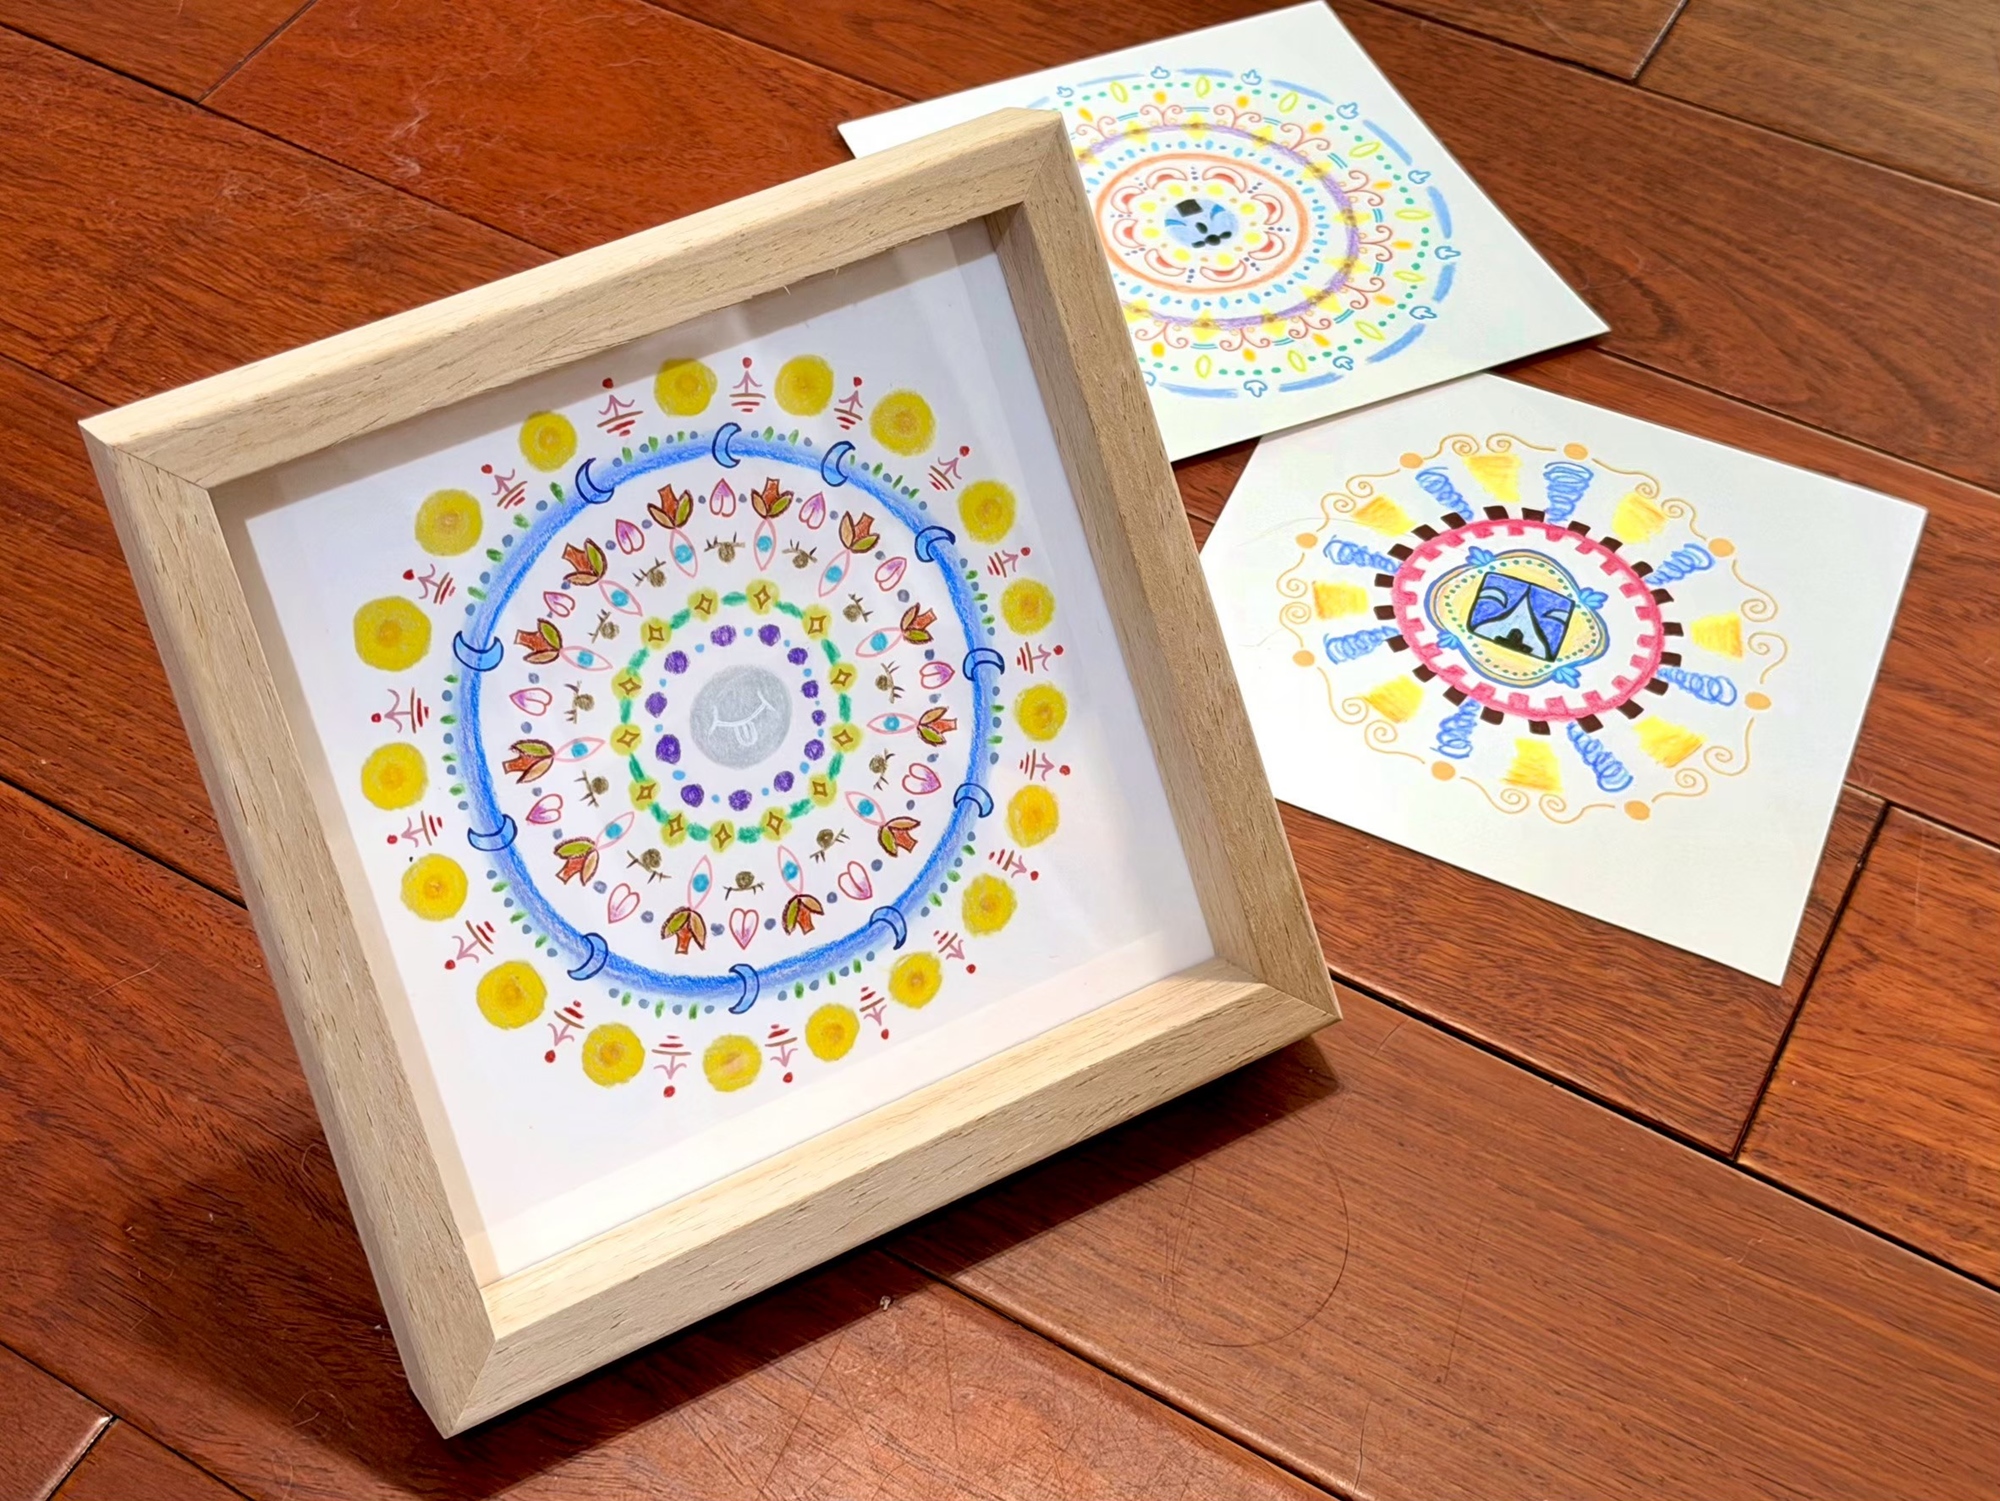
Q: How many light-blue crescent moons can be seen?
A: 11